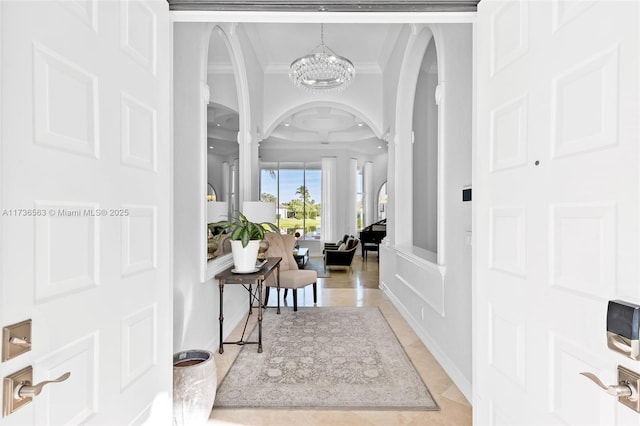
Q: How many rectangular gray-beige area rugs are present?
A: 1